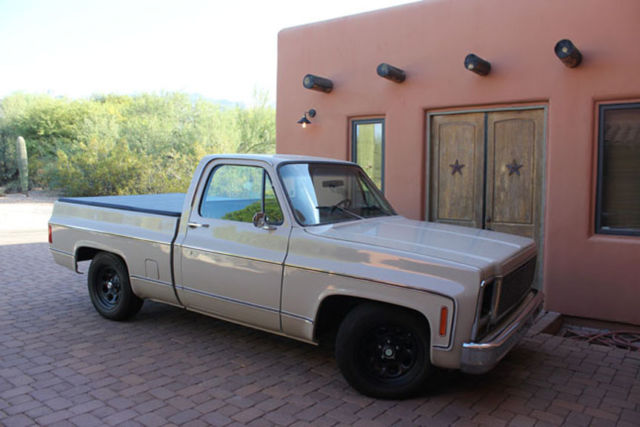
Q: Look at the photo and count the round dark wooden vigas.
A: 4